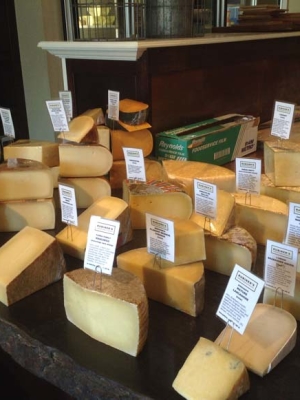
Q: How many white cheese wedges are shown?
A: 1